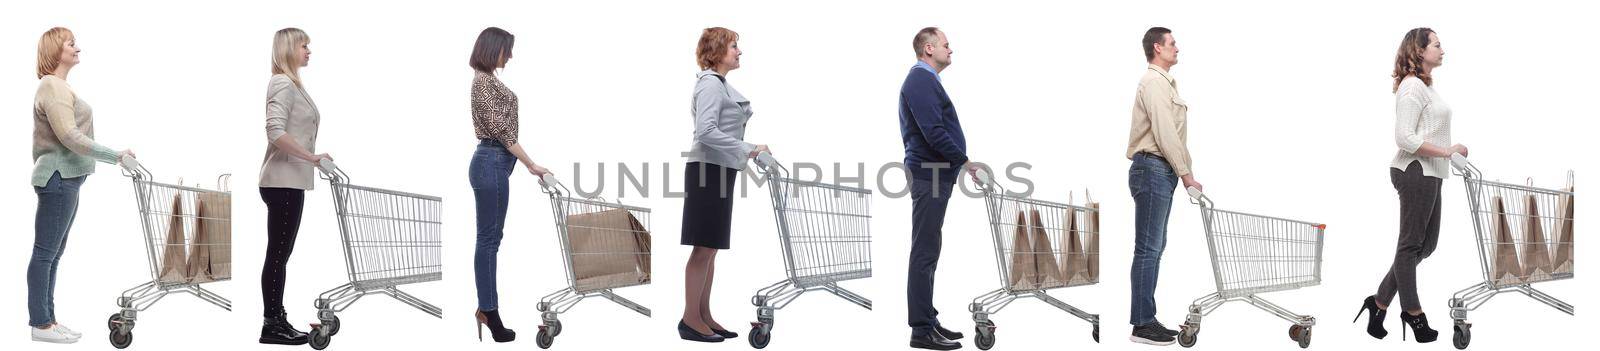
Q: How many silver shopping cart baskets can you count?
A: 7